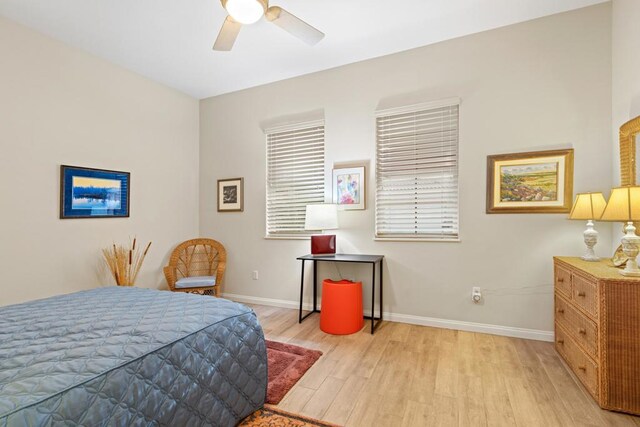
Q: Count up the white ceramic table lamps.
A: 2